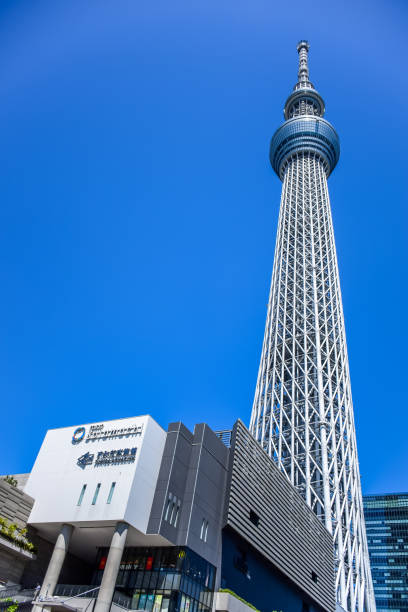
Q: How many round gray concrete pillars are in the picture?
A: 2